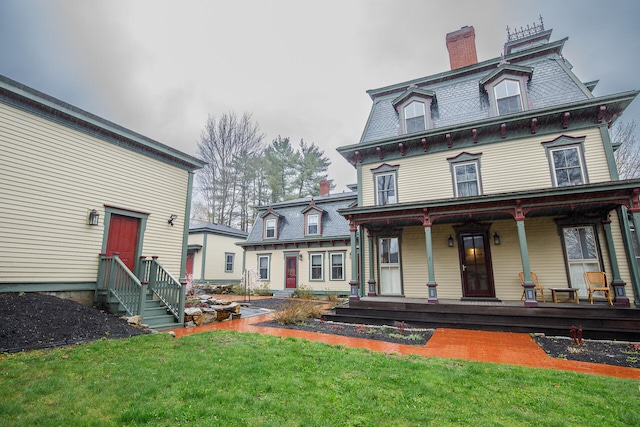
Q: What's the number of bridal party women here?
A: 0